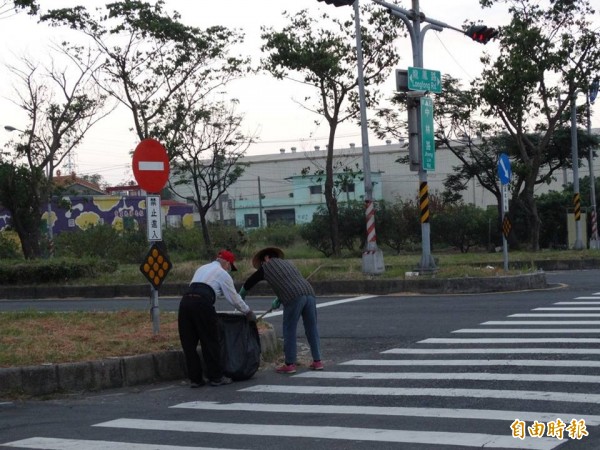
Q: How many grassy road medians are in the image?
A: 2